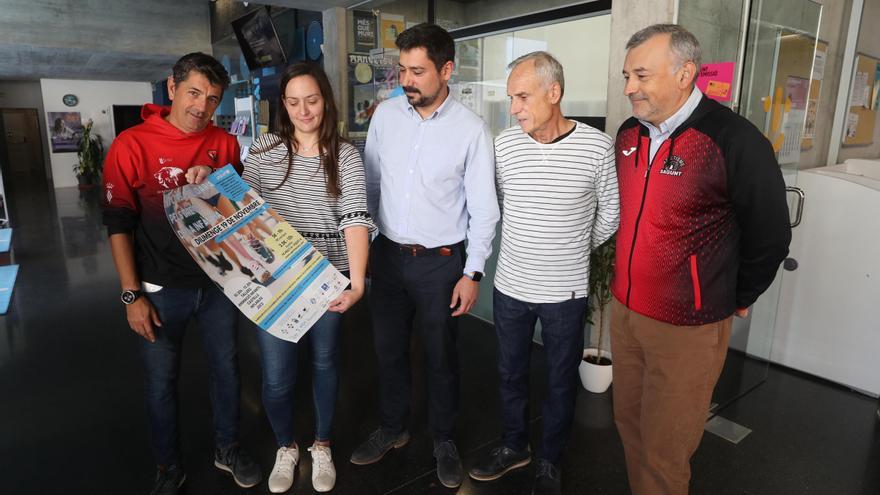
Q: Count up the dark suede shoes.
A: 2